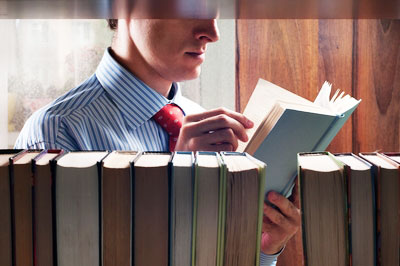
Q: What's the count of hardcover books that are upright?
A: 13